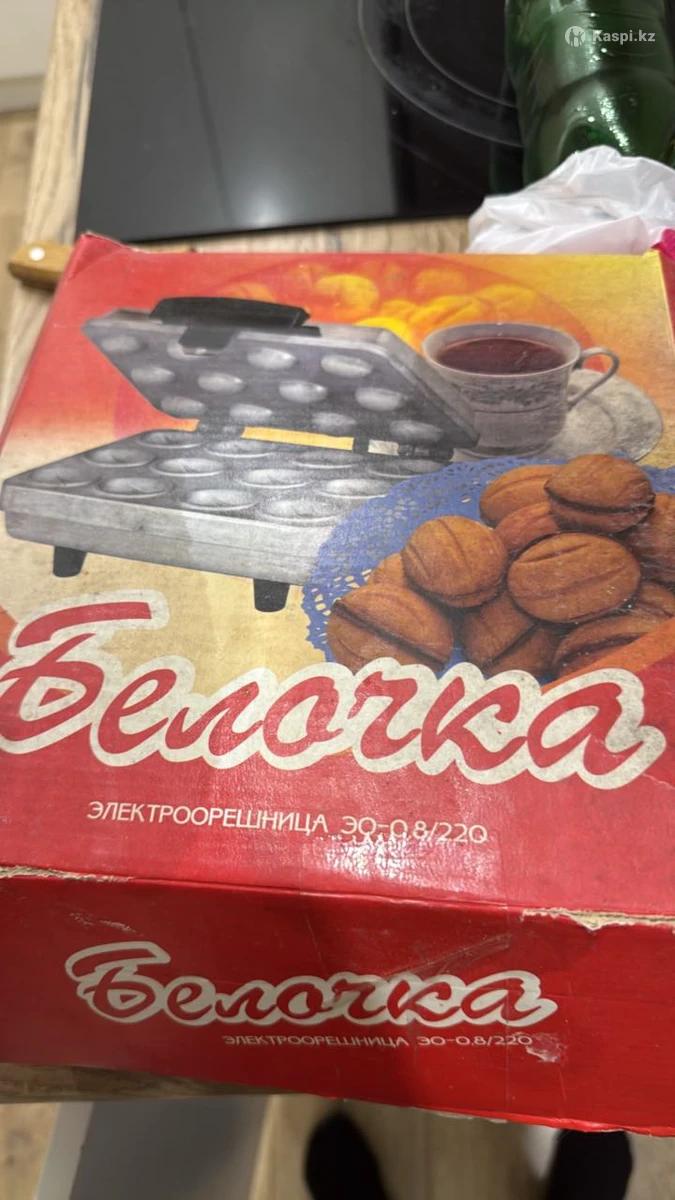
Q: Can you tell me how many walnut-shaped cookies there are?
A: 11